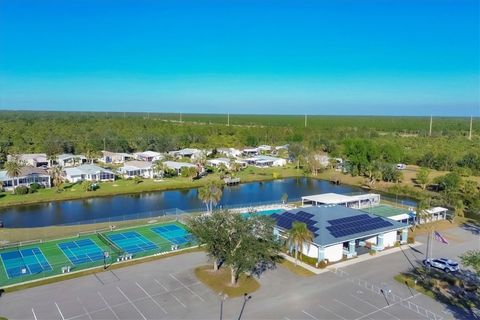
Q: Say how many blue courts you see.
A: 4